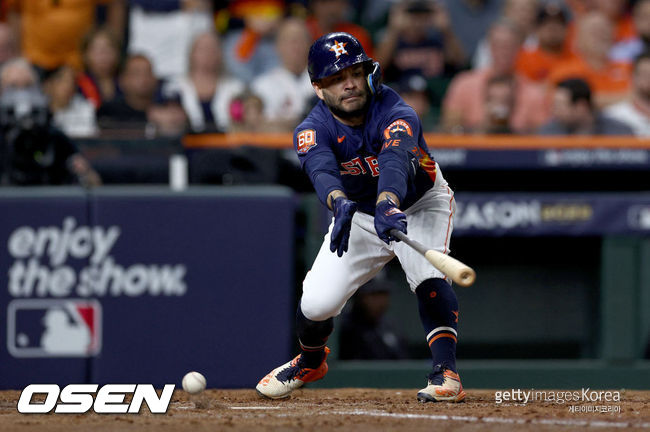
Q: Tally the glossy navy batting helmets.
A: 1